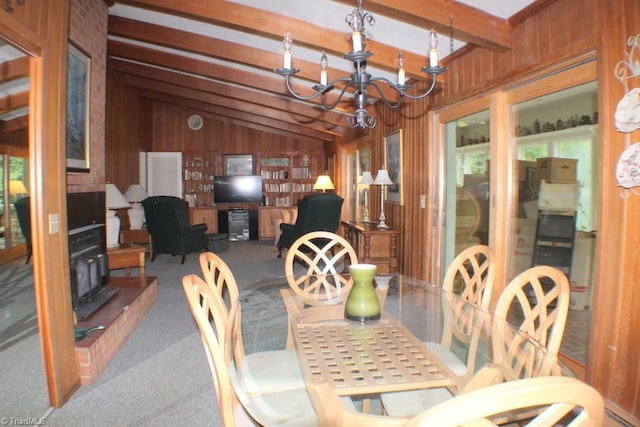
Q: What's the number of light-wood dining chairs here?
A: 6